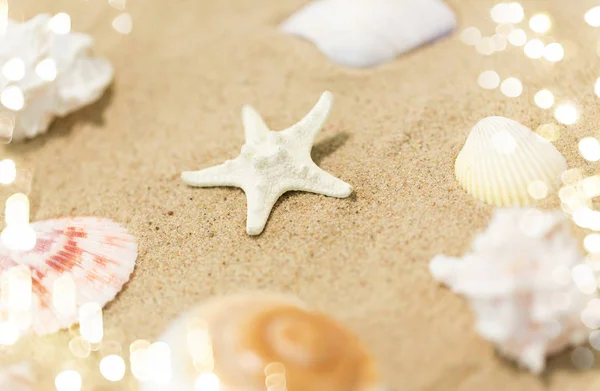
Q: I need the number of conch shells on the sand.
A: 2